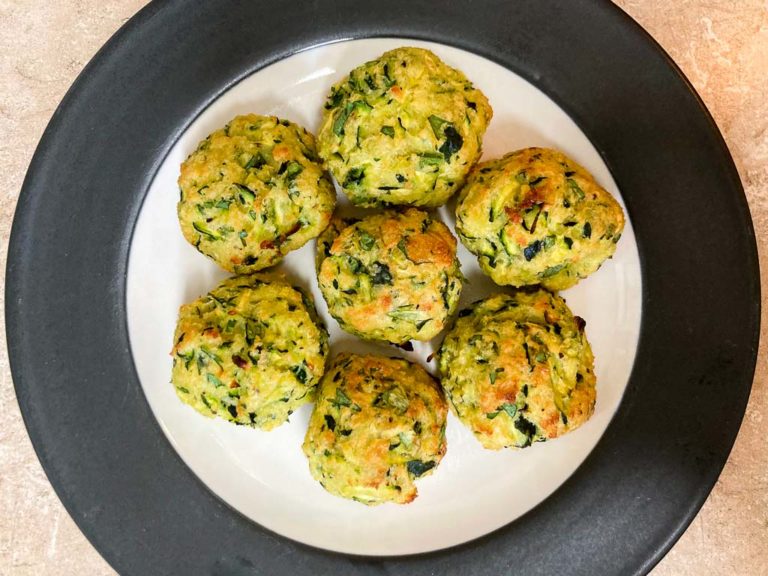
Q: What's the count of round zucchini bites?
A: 7